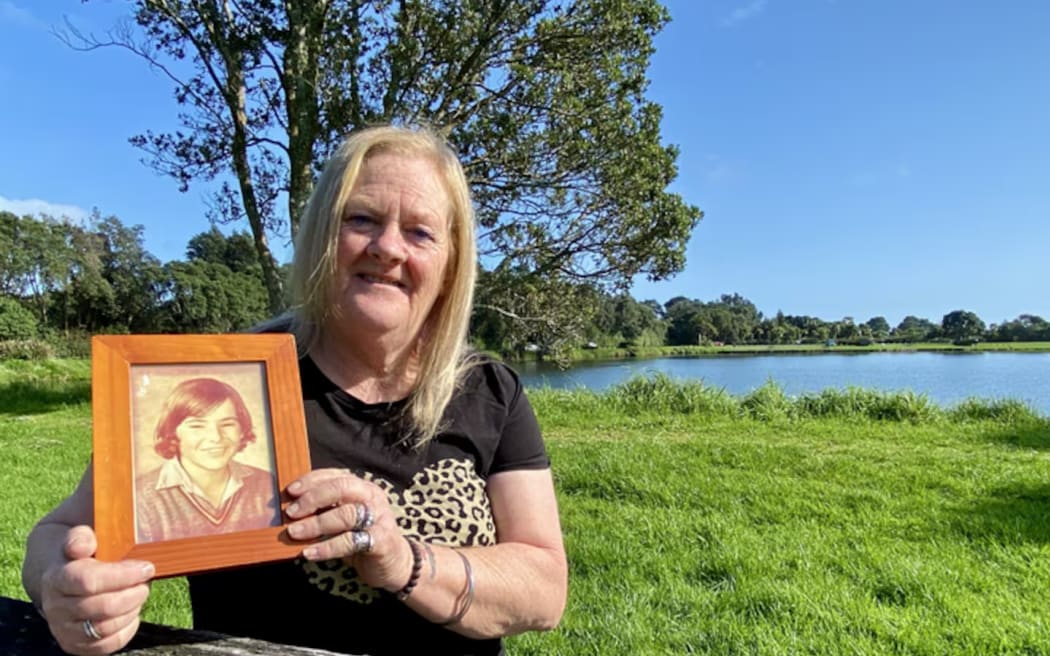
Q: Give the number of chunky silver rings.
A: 2